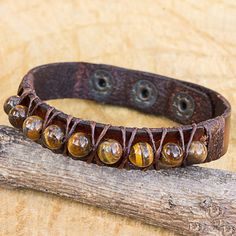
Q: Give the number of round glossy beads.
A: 9